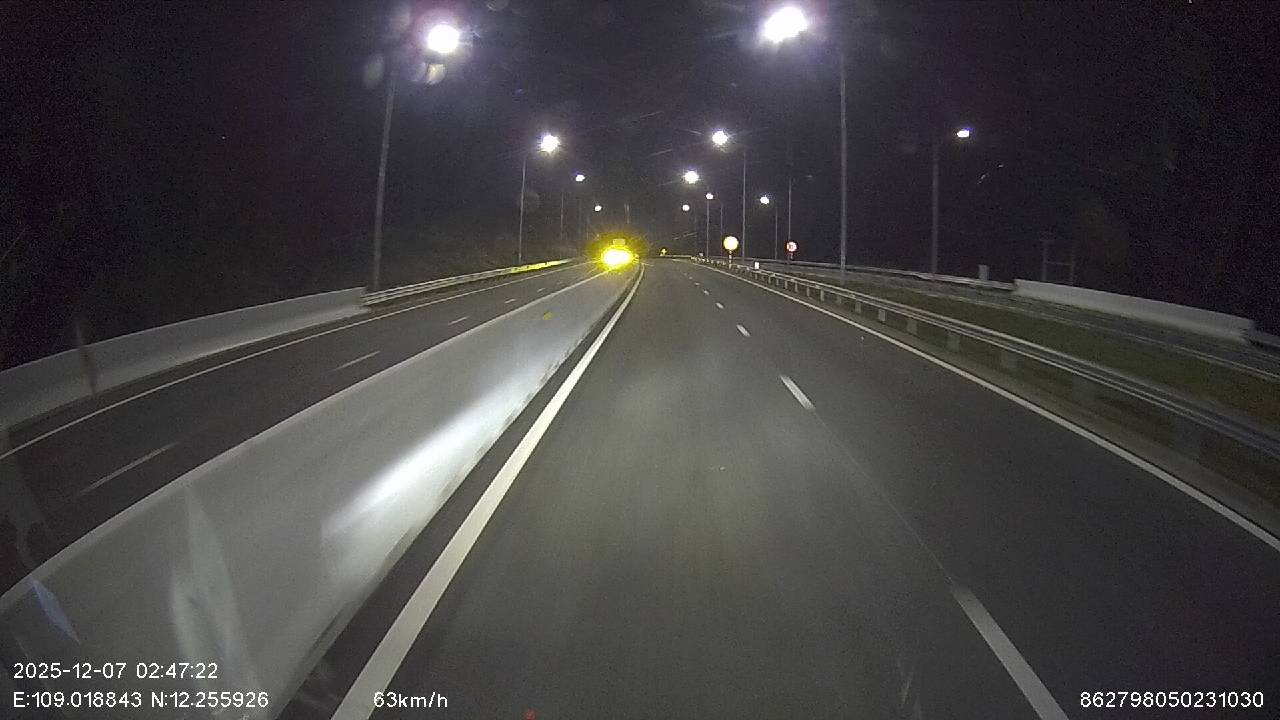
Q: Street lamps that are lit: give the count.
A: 11